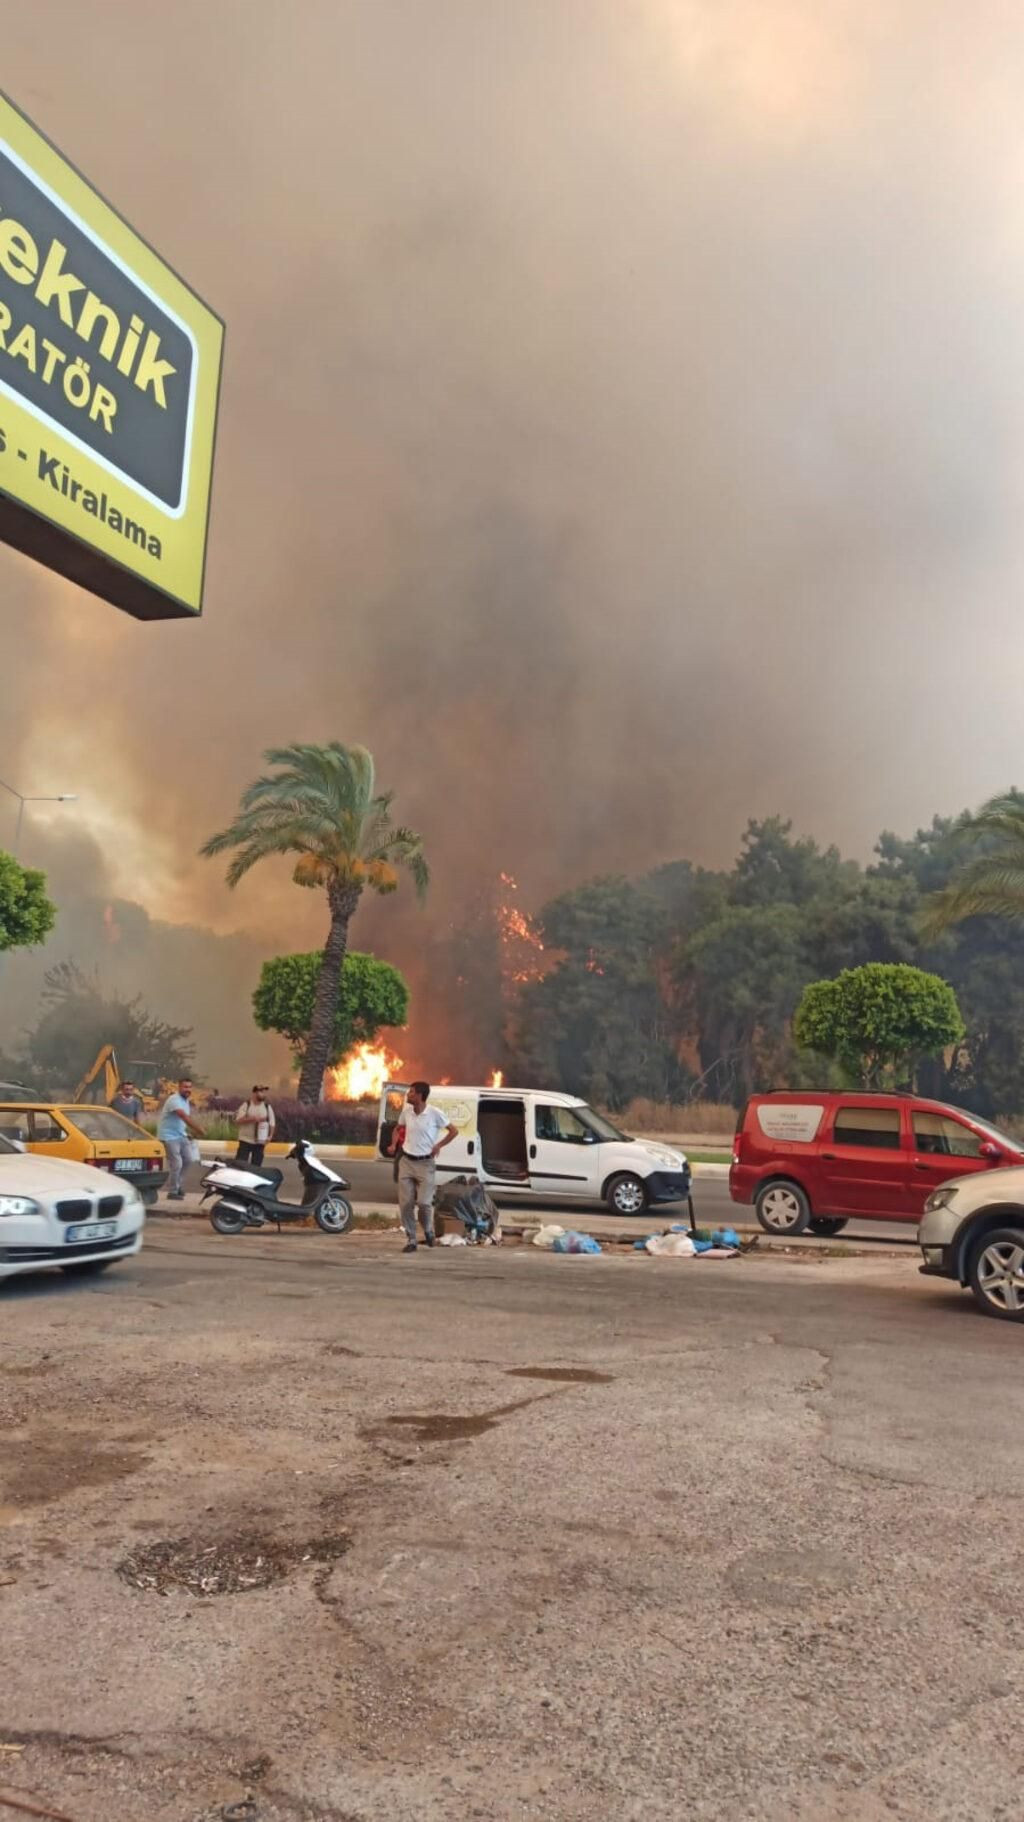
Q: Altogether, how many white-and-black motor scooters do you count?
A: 1